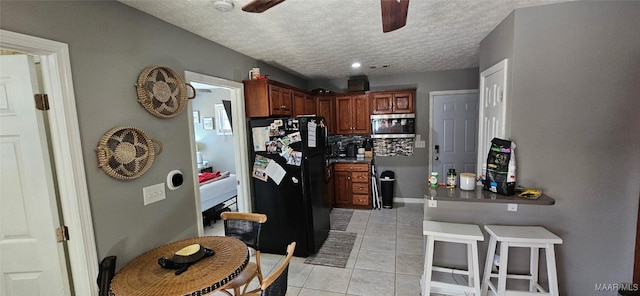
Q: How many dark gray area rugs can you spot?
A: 2